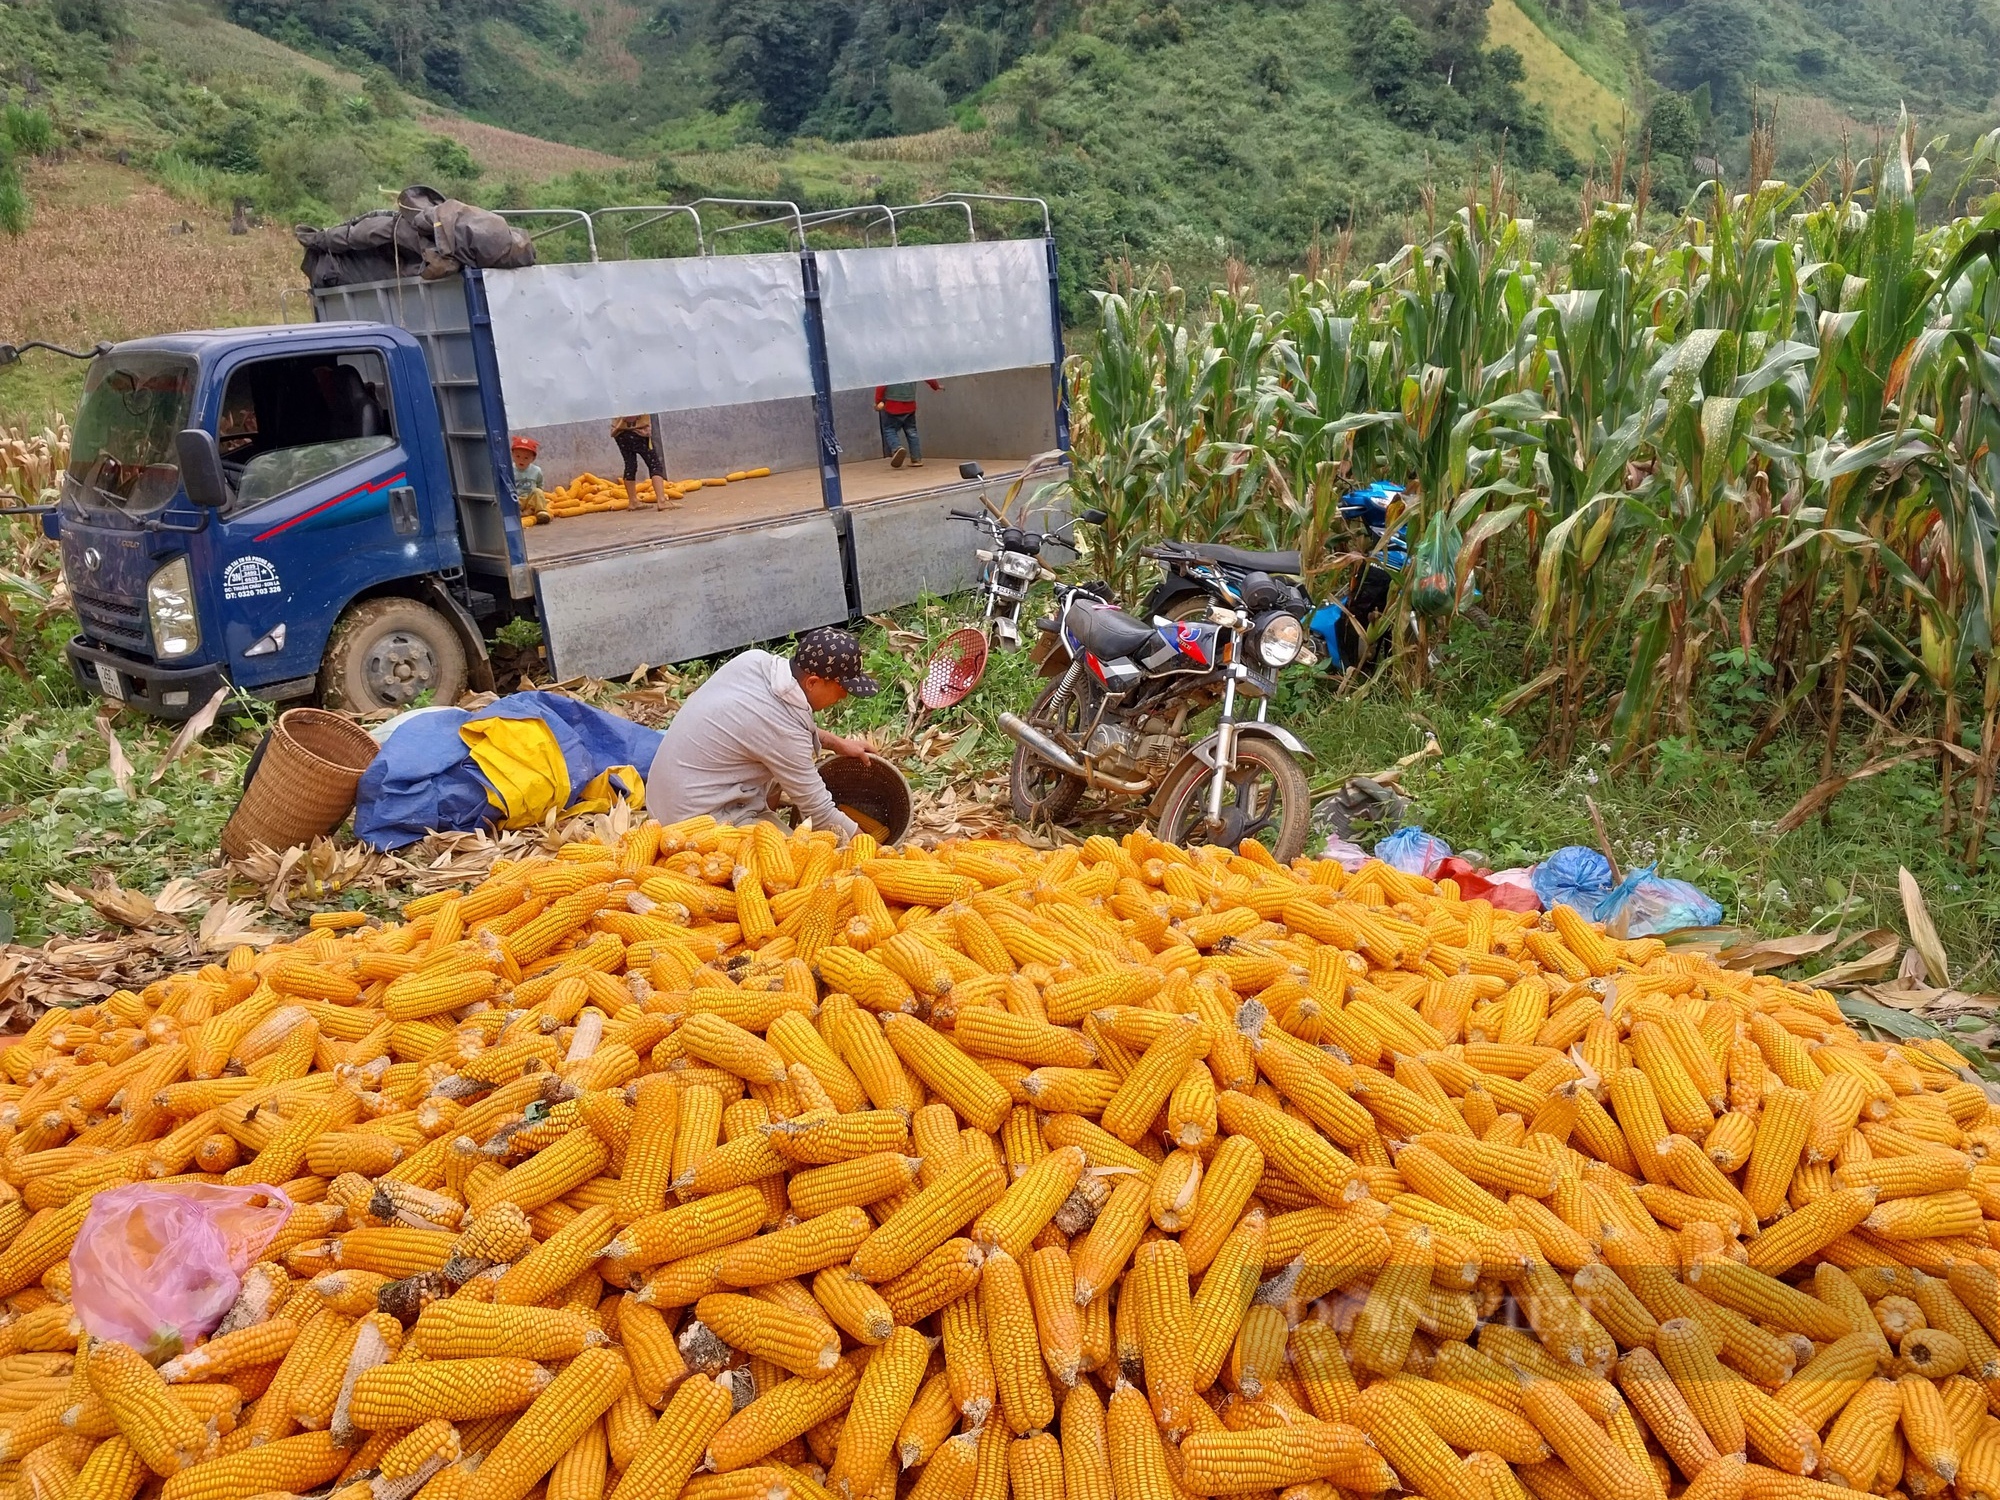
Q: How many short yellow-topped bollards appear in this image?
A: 0